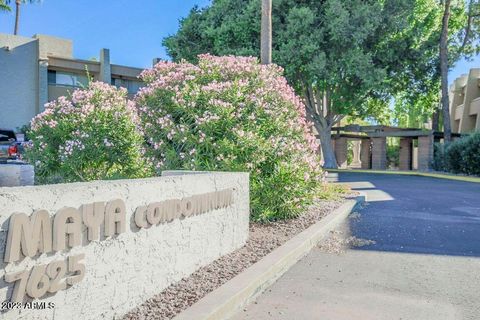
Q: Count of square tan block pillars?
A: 5